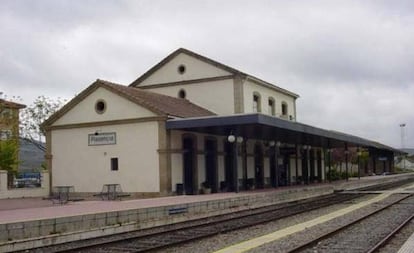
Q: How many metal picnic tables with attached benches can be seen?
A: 2